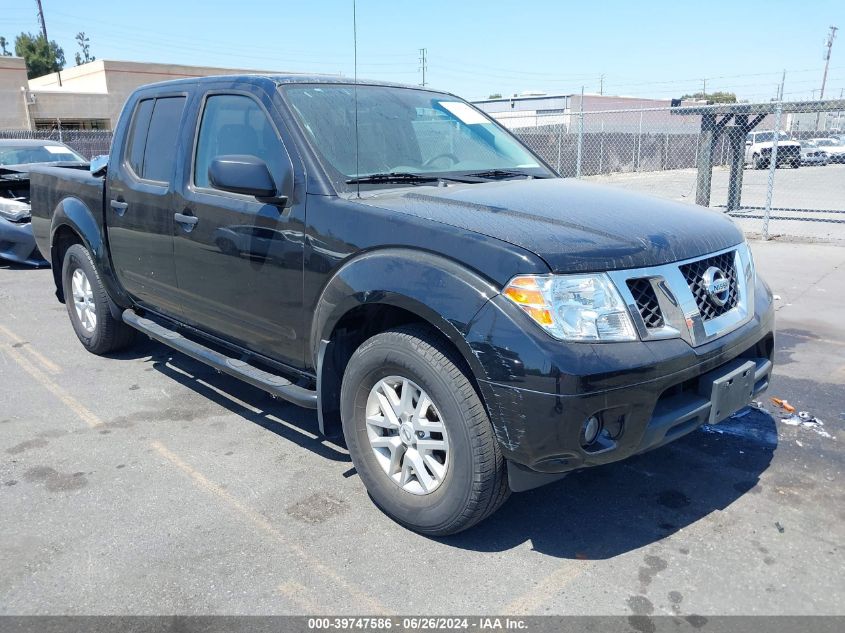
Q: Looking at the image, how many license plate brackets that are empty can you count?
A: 1